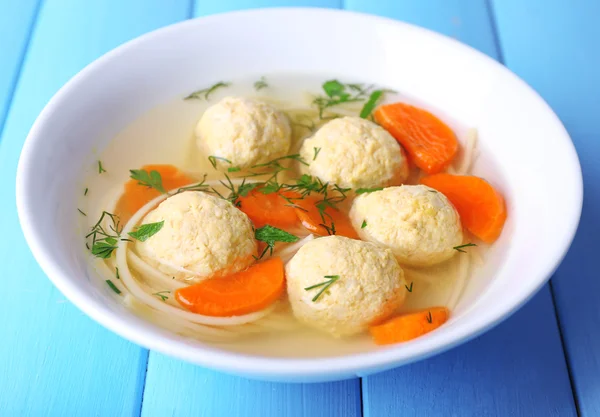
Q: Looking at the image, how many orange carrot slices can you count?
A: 7